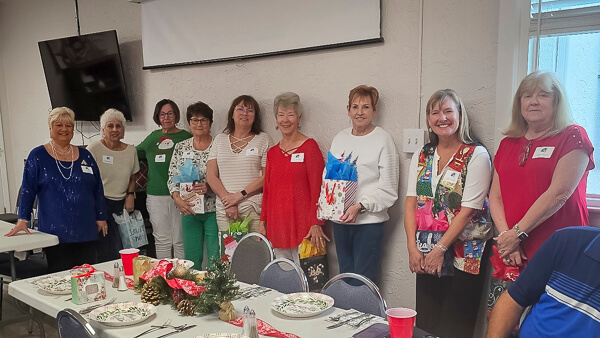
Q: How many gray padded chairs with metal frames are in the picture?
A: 4